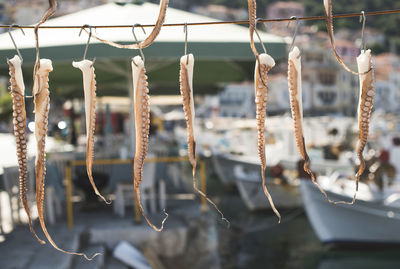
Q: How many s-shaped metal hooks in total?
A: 7